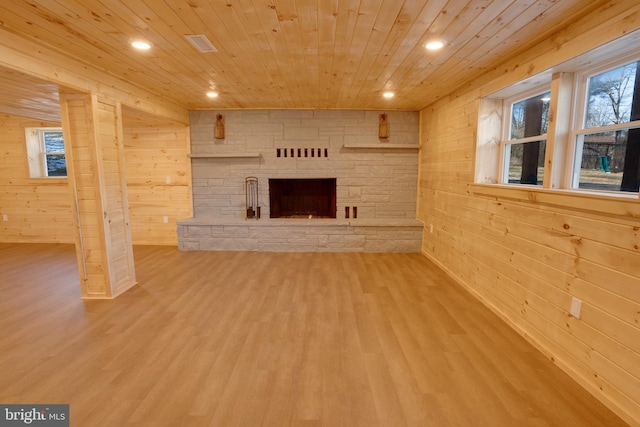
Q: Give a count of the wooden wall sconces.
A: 2